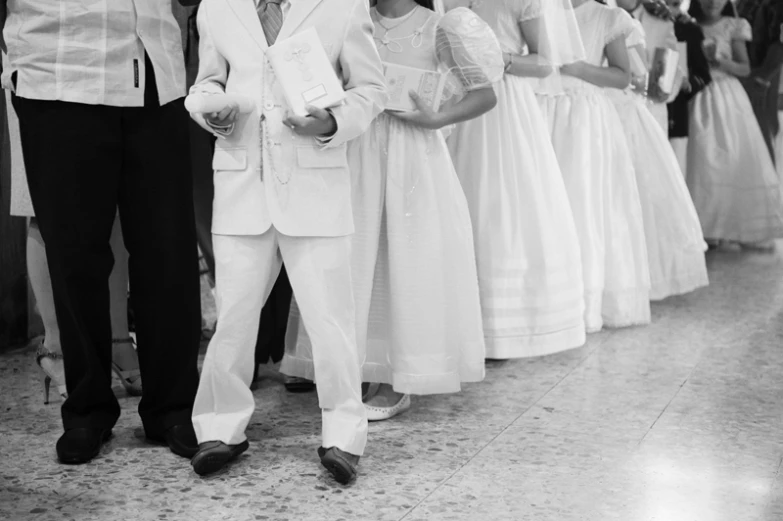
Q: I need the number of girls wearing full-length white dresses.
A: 5